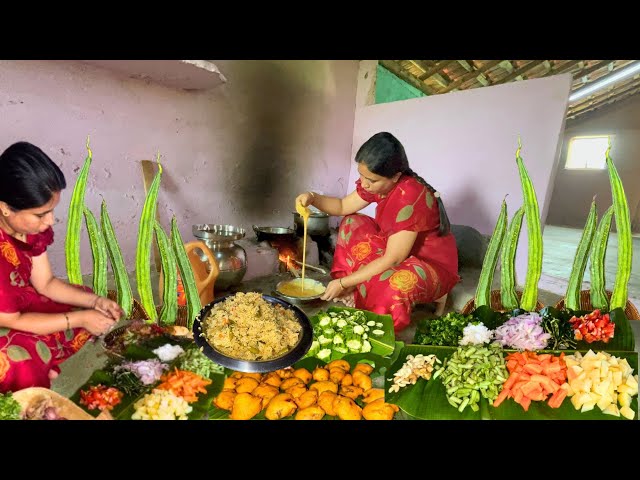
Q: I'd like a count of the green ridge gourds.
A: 12